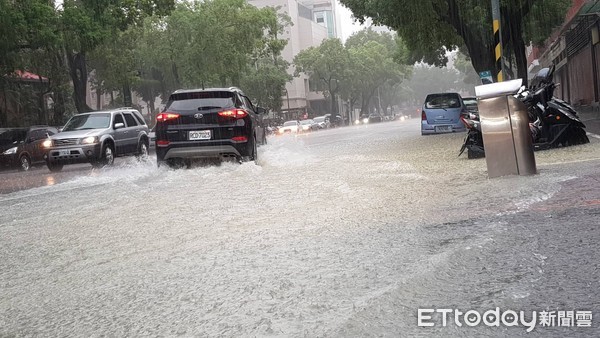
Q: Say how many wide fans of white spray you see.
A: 2